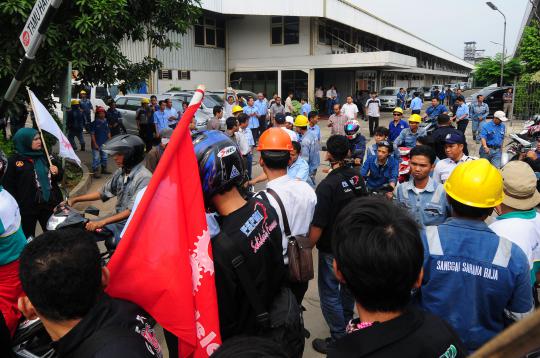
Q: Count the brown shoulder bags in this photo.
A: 1